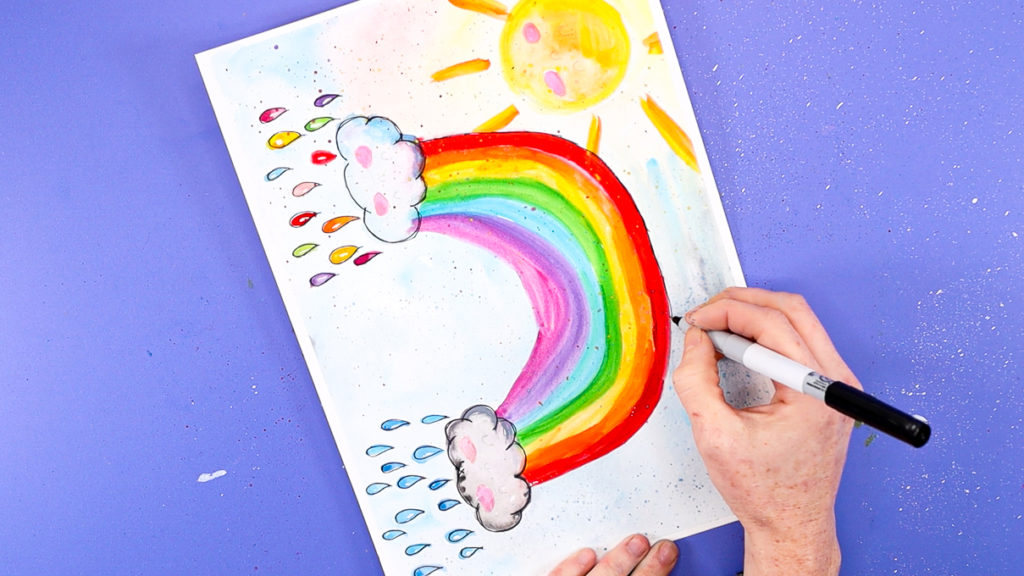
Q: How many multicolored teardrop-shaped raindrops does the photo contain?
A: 13